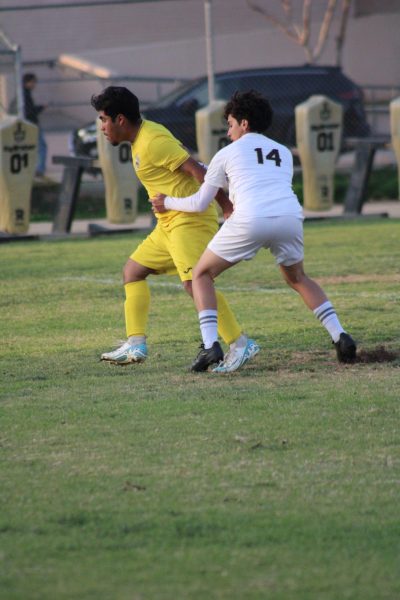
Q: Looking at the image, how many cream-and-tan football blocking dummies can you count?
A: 5